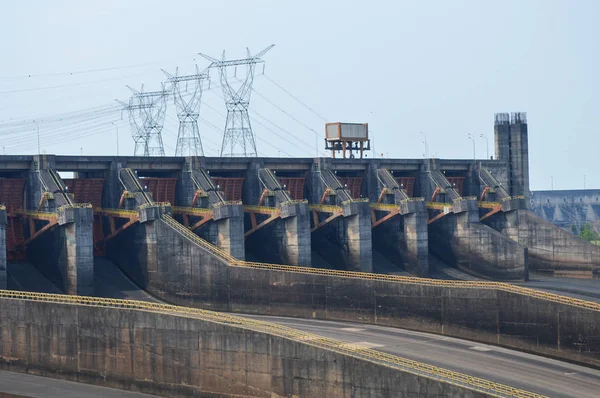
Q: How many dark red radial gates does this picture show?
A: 8